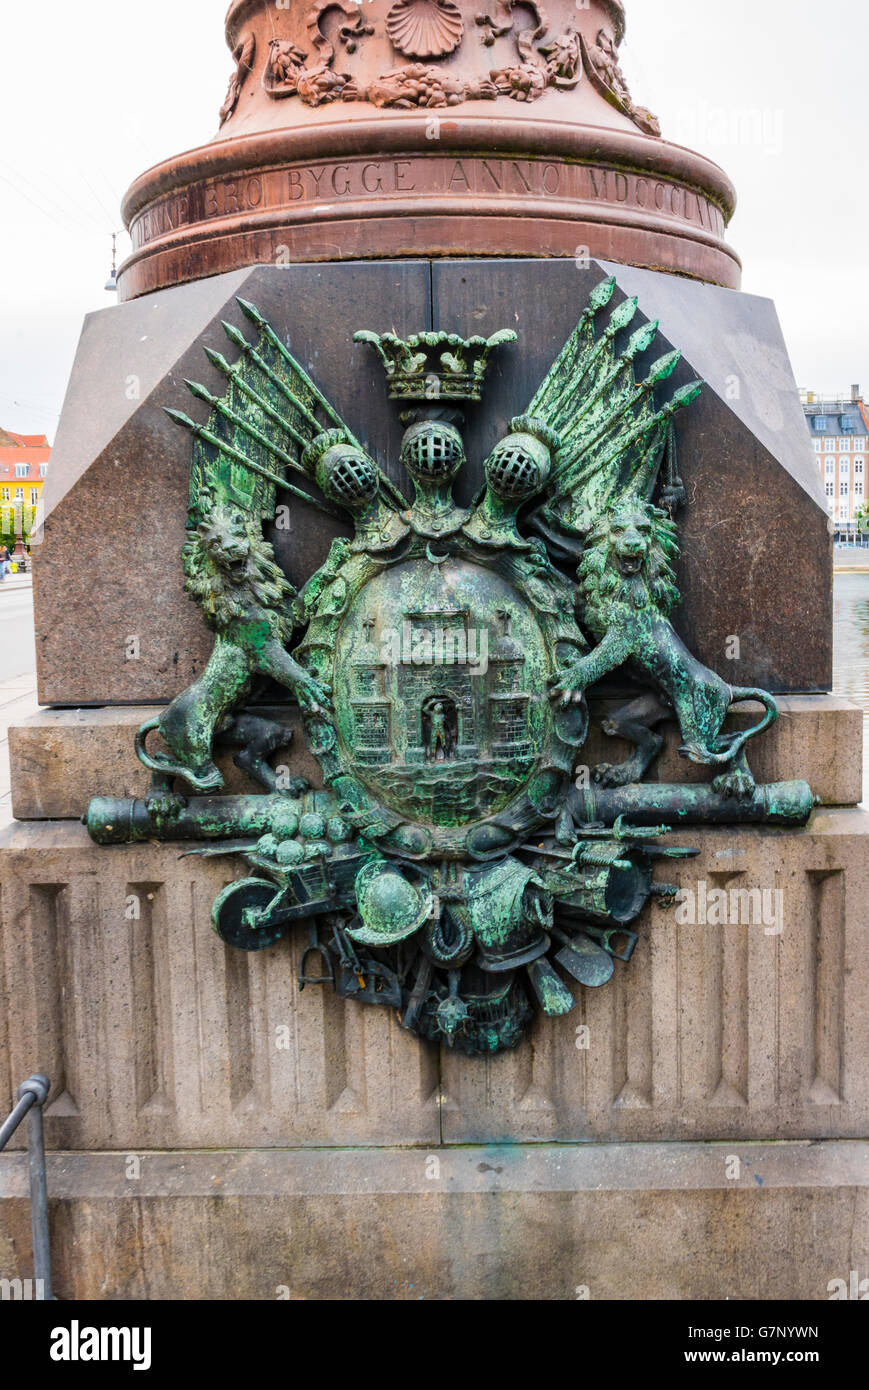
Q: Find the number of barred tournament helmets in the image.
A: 3